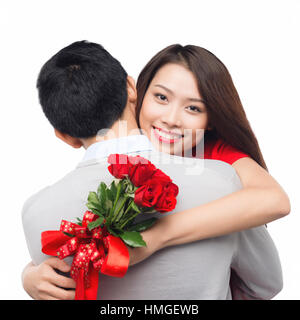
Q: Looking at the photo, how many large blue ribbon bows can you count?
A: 0